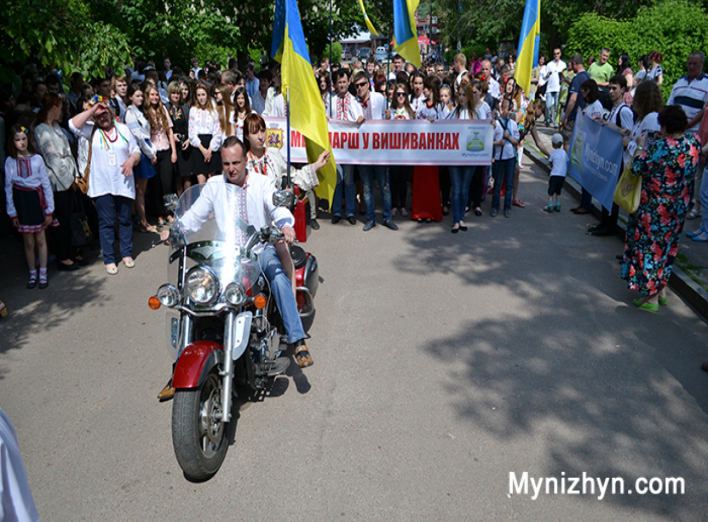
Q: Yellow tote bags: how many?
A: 1